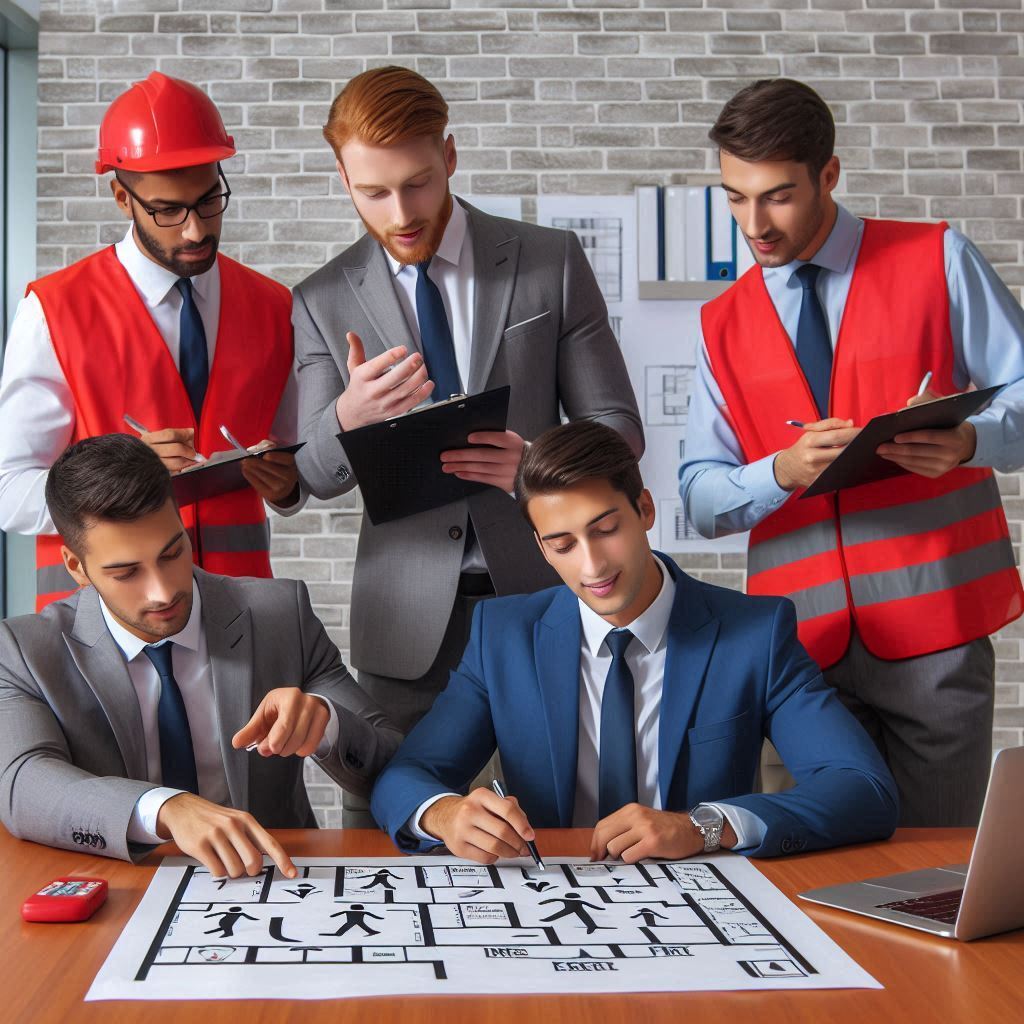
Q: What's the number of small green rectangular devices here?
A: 0